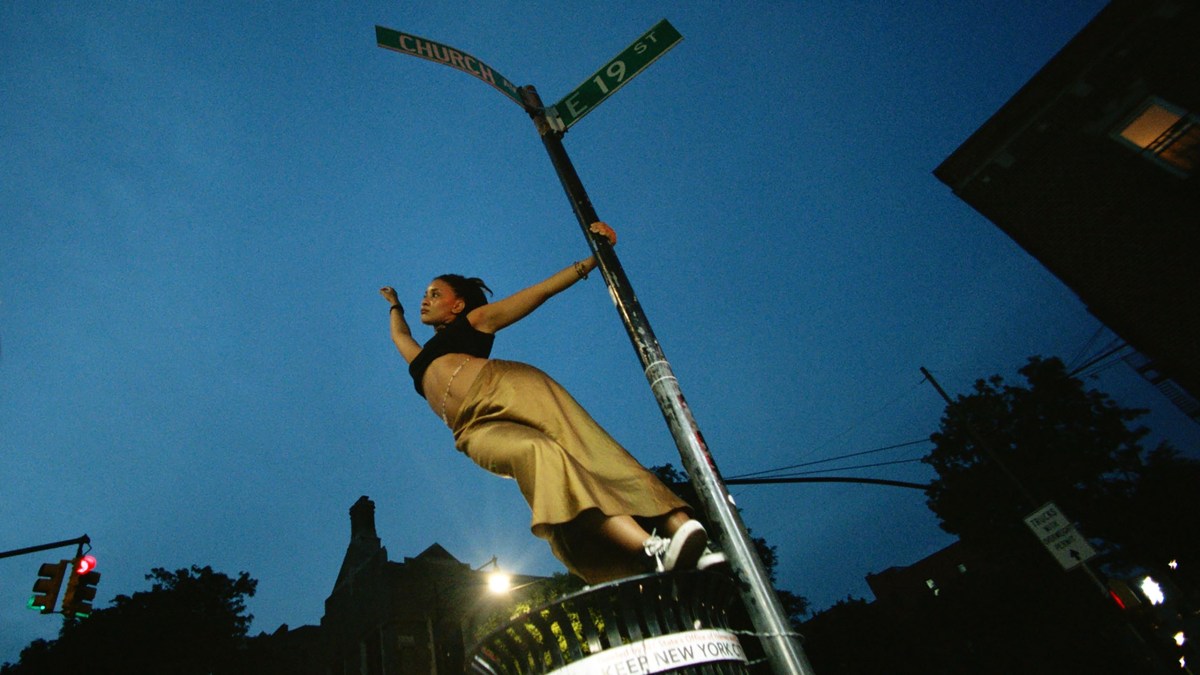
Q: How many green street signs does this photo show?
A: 2